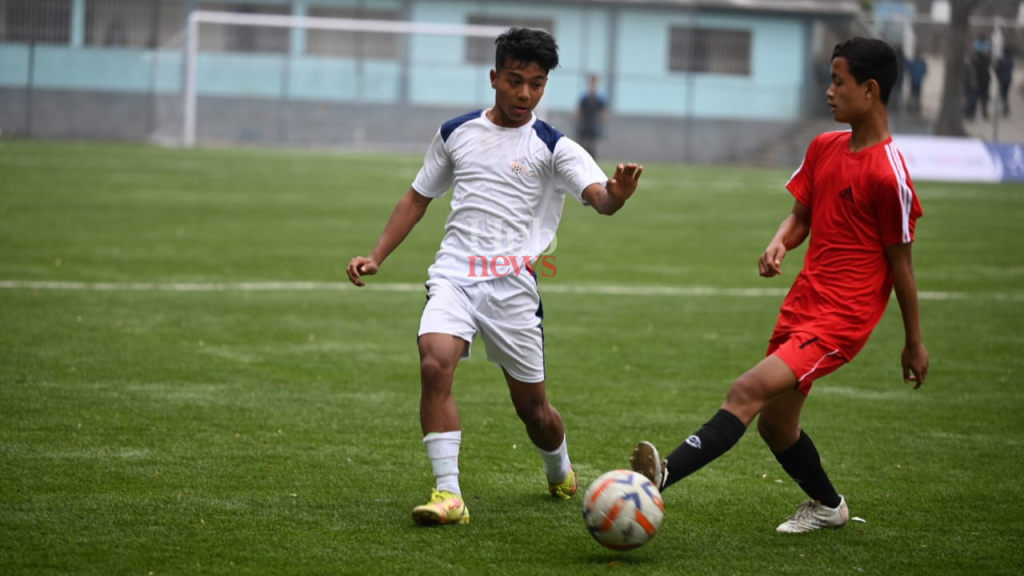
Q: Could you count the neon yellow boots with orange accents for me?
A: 2